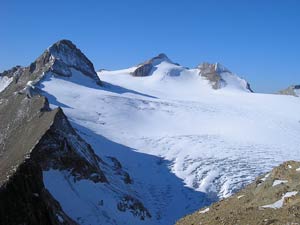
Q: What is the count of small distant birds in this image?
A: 0